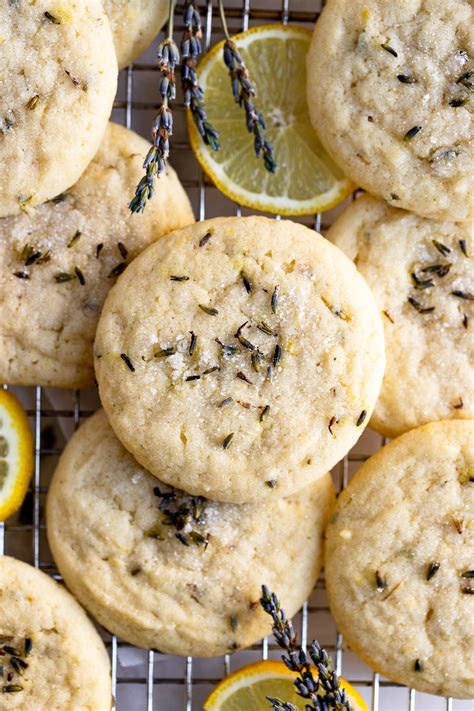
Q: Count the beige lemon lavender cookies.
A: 9